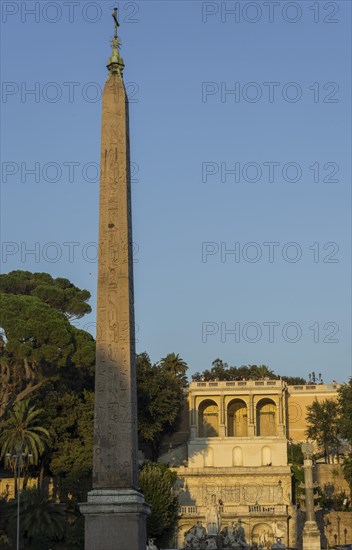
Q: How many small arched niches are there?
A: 3